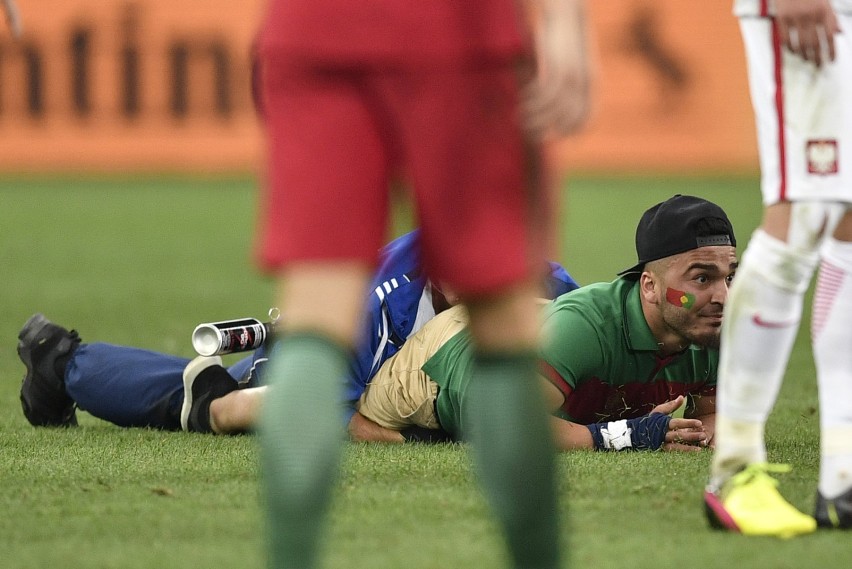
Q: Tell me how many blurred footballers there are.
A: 1